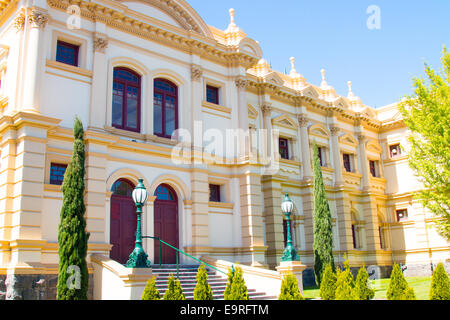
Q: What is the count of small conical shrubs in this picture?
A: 10